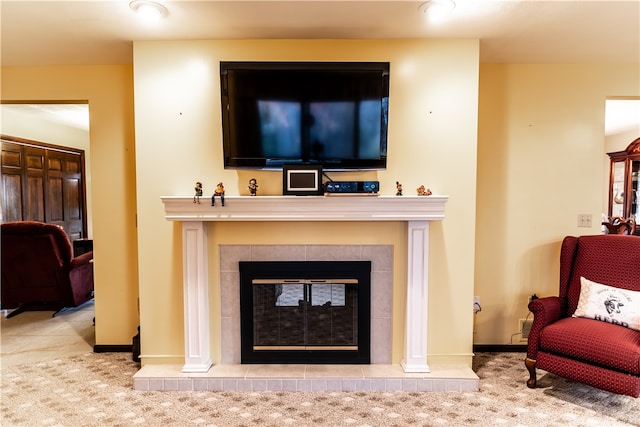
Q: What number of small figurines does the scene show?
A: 5